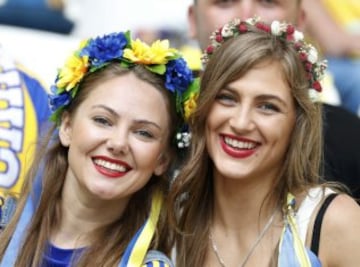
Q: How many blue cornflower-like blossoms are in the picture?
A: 3